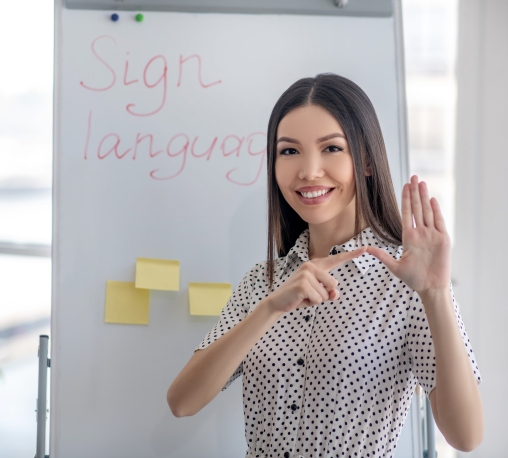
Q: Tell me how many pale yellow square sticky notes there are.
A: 3